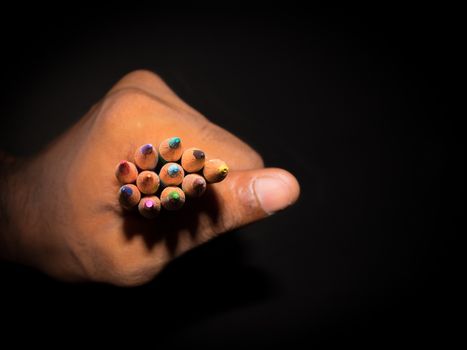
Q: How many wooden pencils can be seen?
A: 11